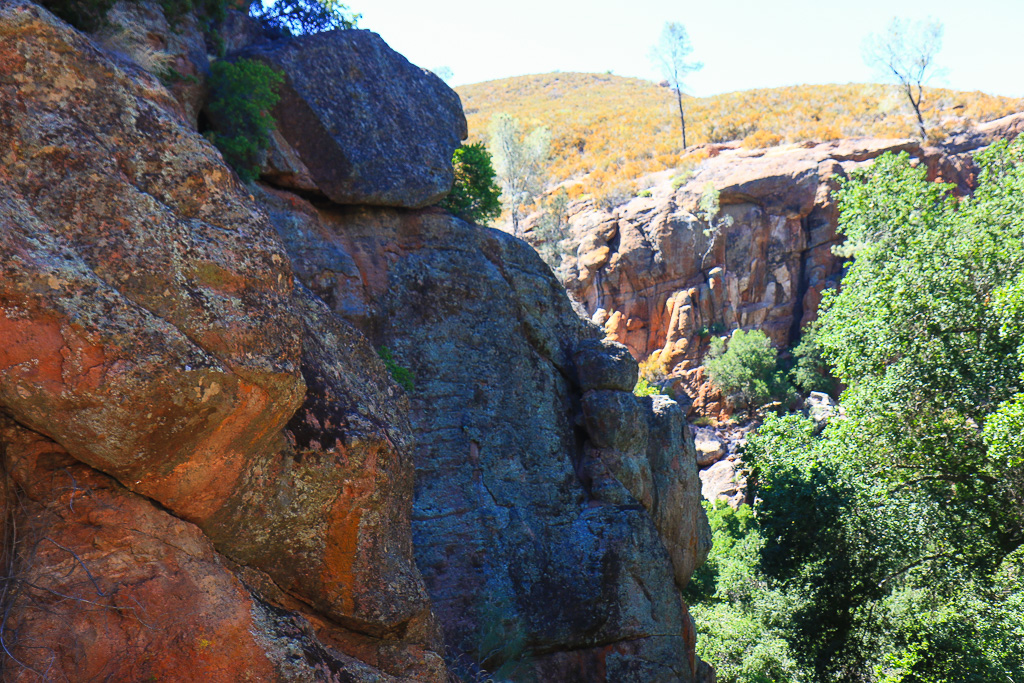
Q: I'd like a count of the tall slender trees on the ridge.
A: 2